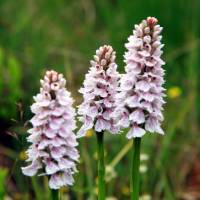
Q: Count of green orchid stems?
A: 3